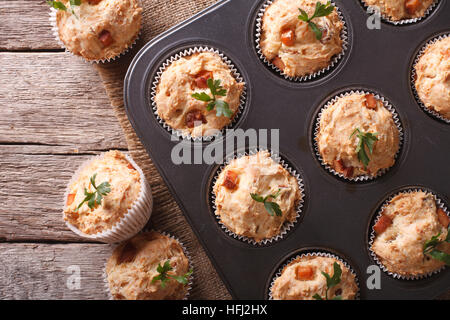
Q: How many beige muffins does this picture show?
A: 11